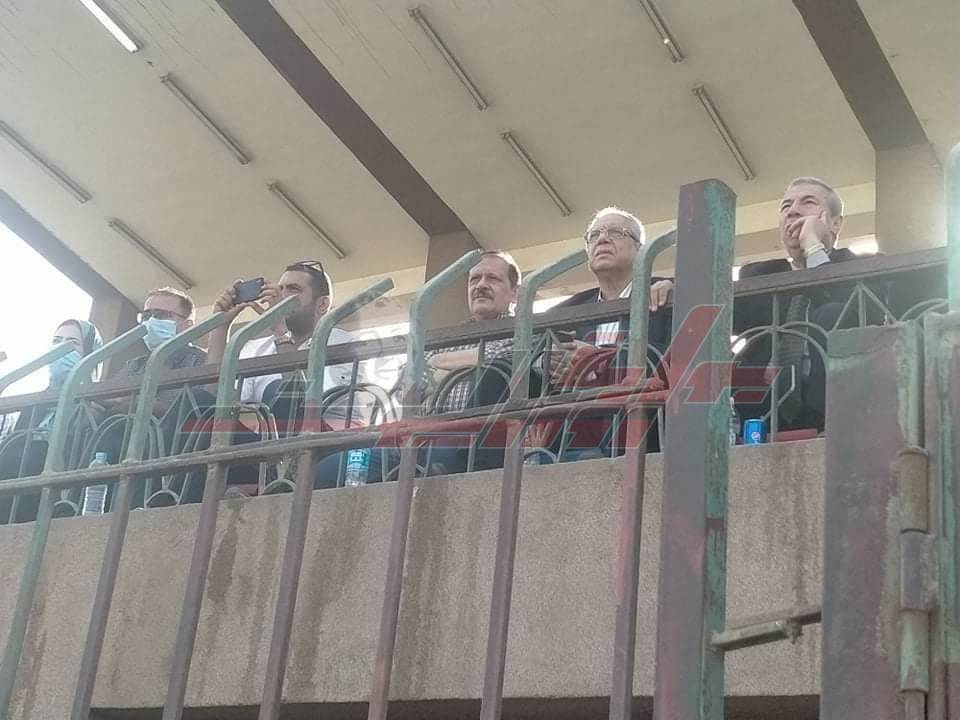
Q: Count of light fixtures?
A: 9